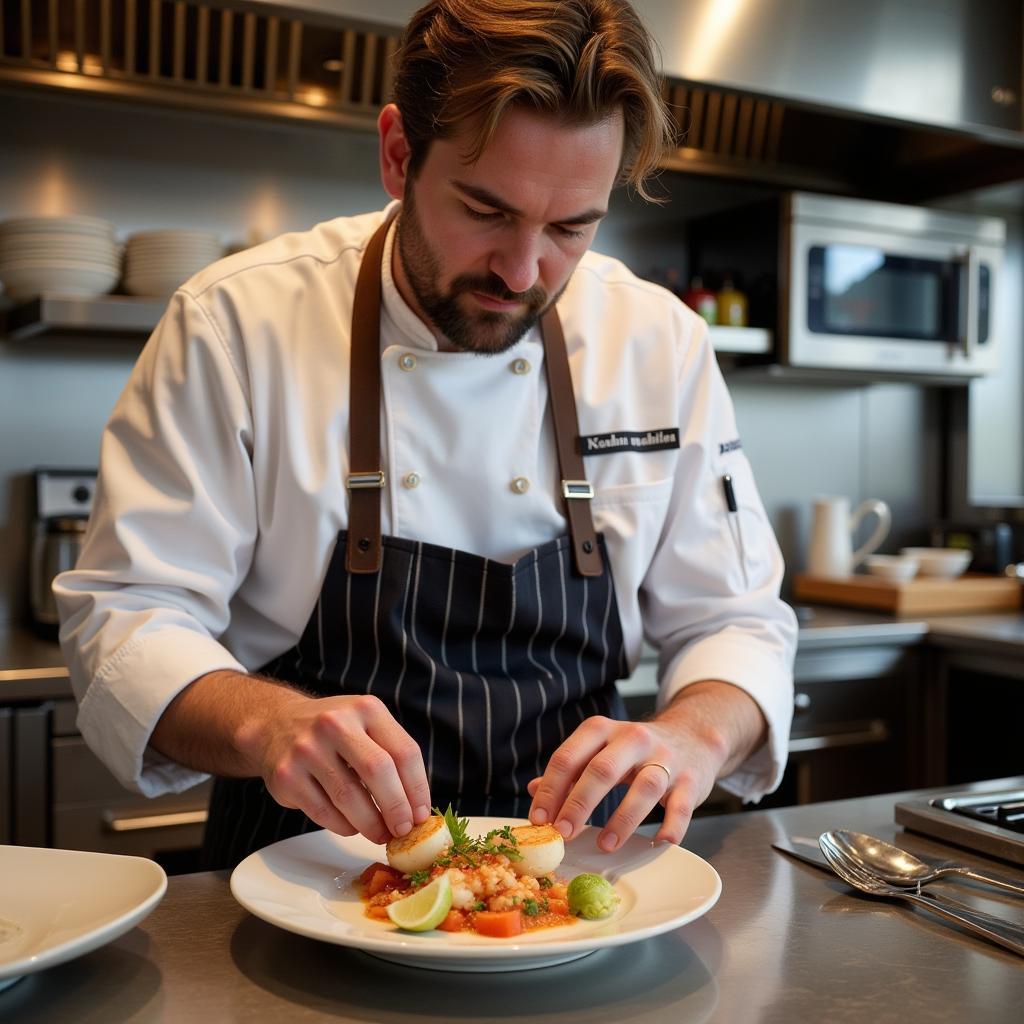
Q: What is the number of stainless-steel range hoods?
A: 1